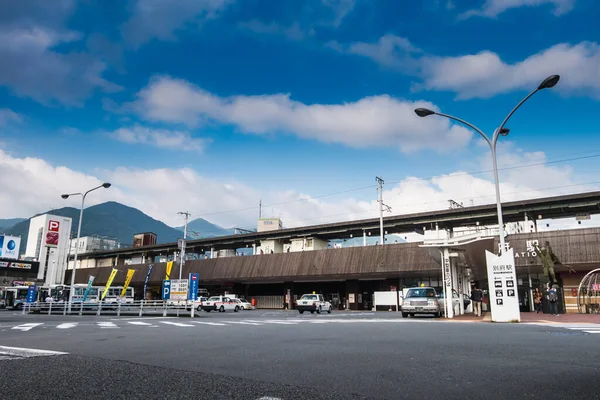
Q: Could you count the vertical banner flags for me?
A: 5